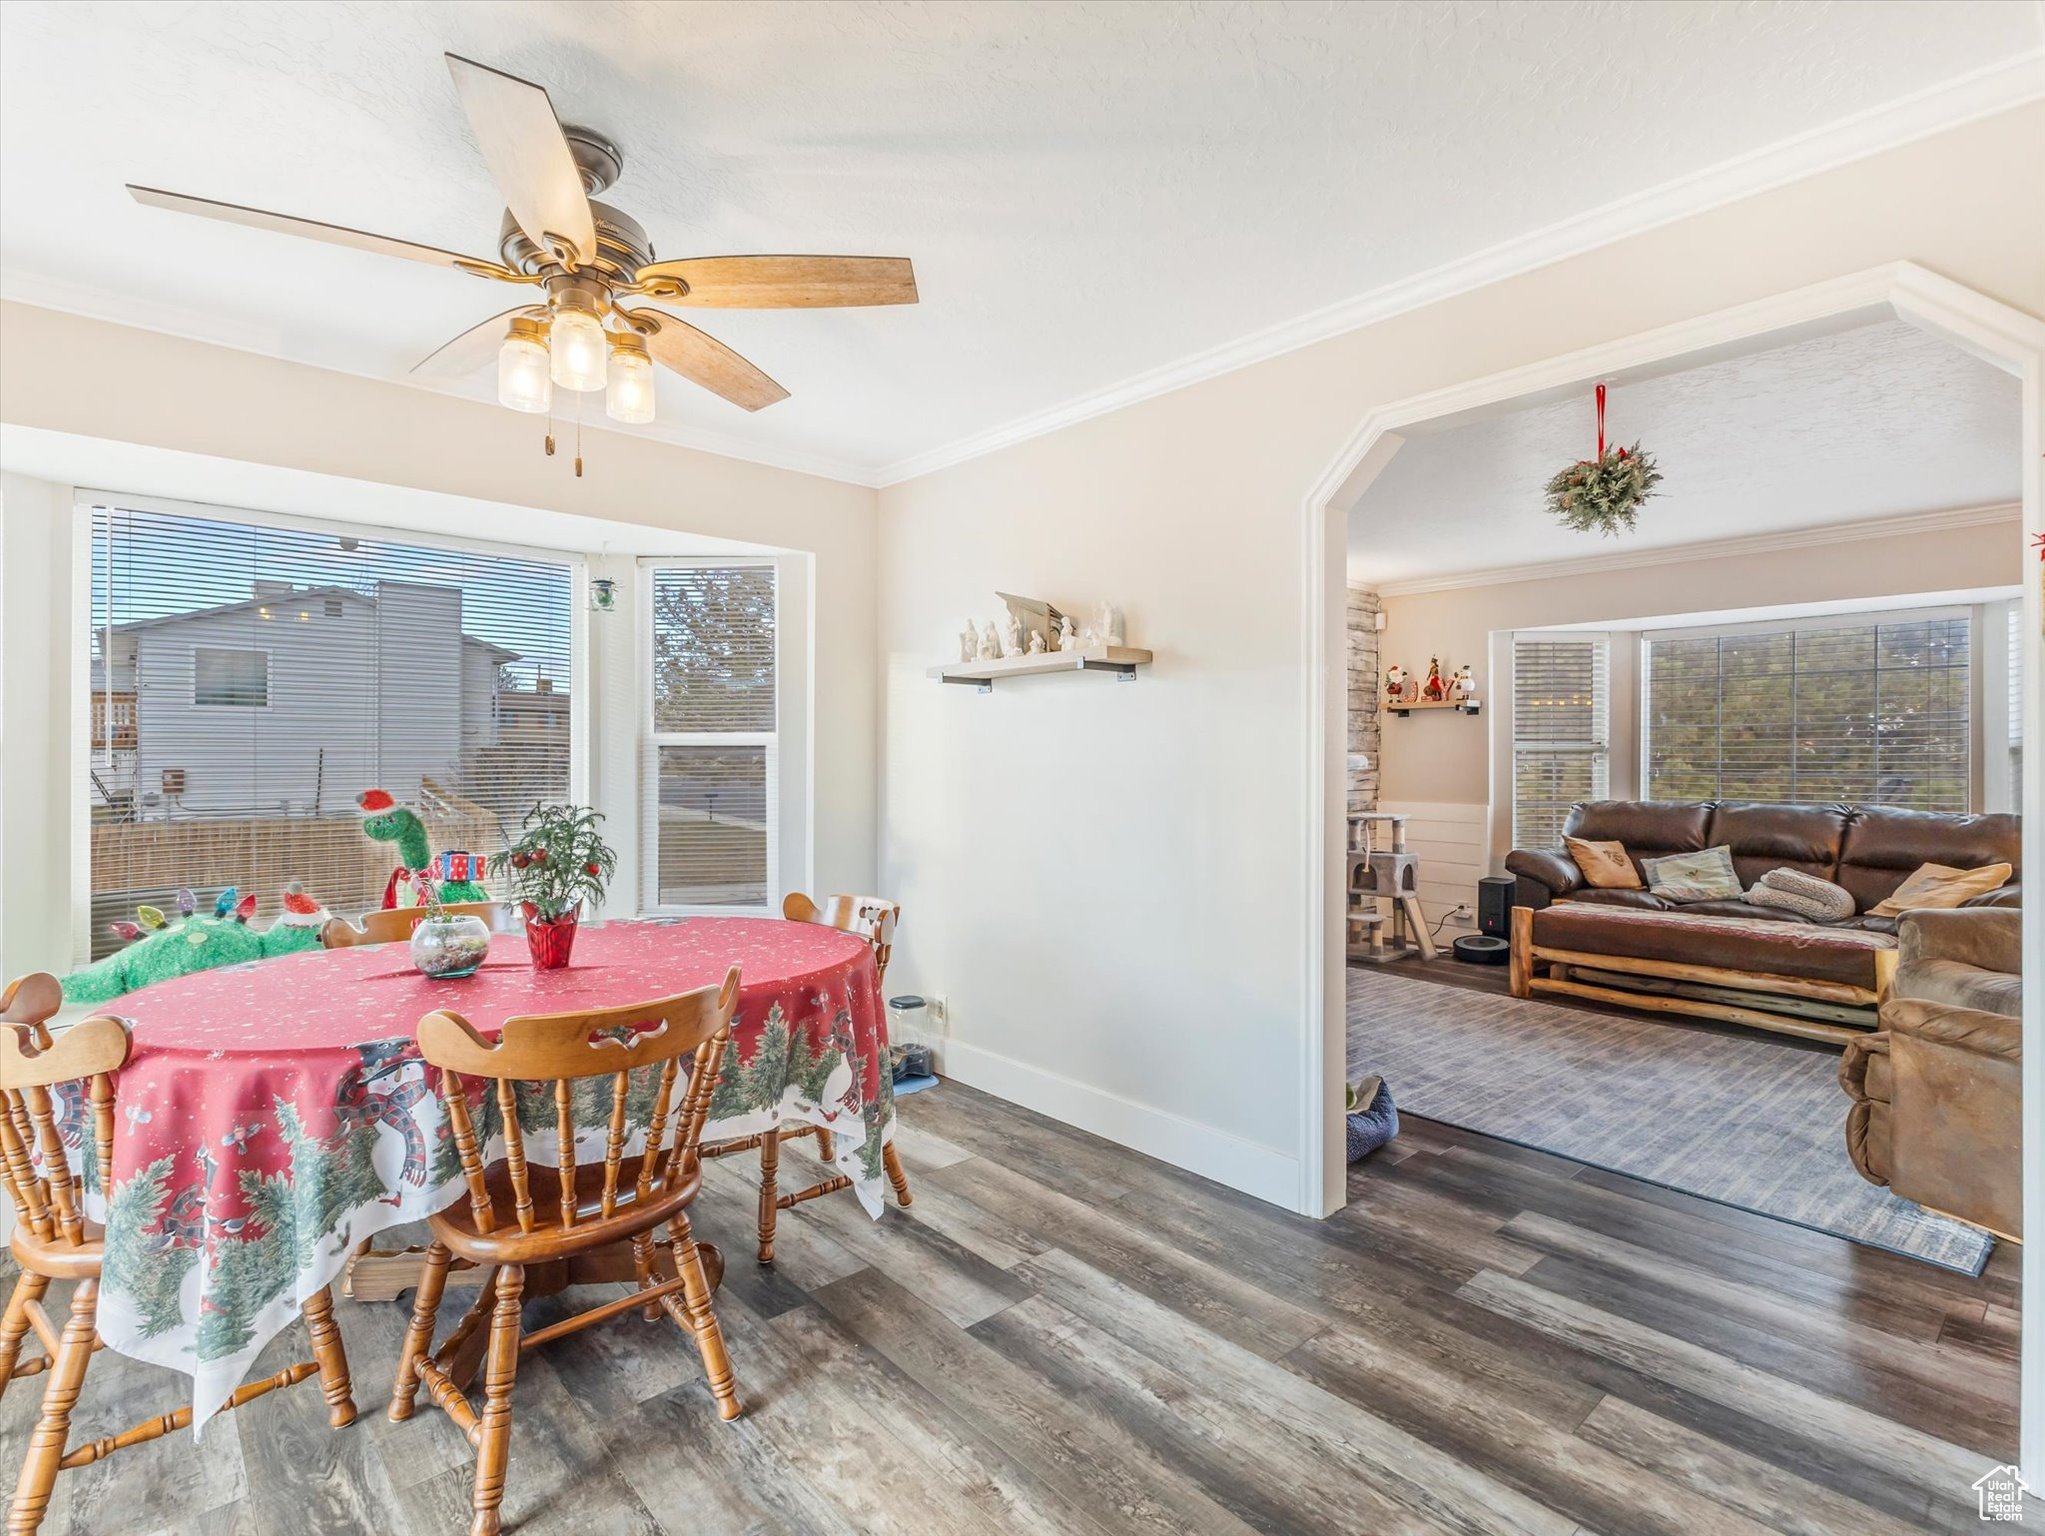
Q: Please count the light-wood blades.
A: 5